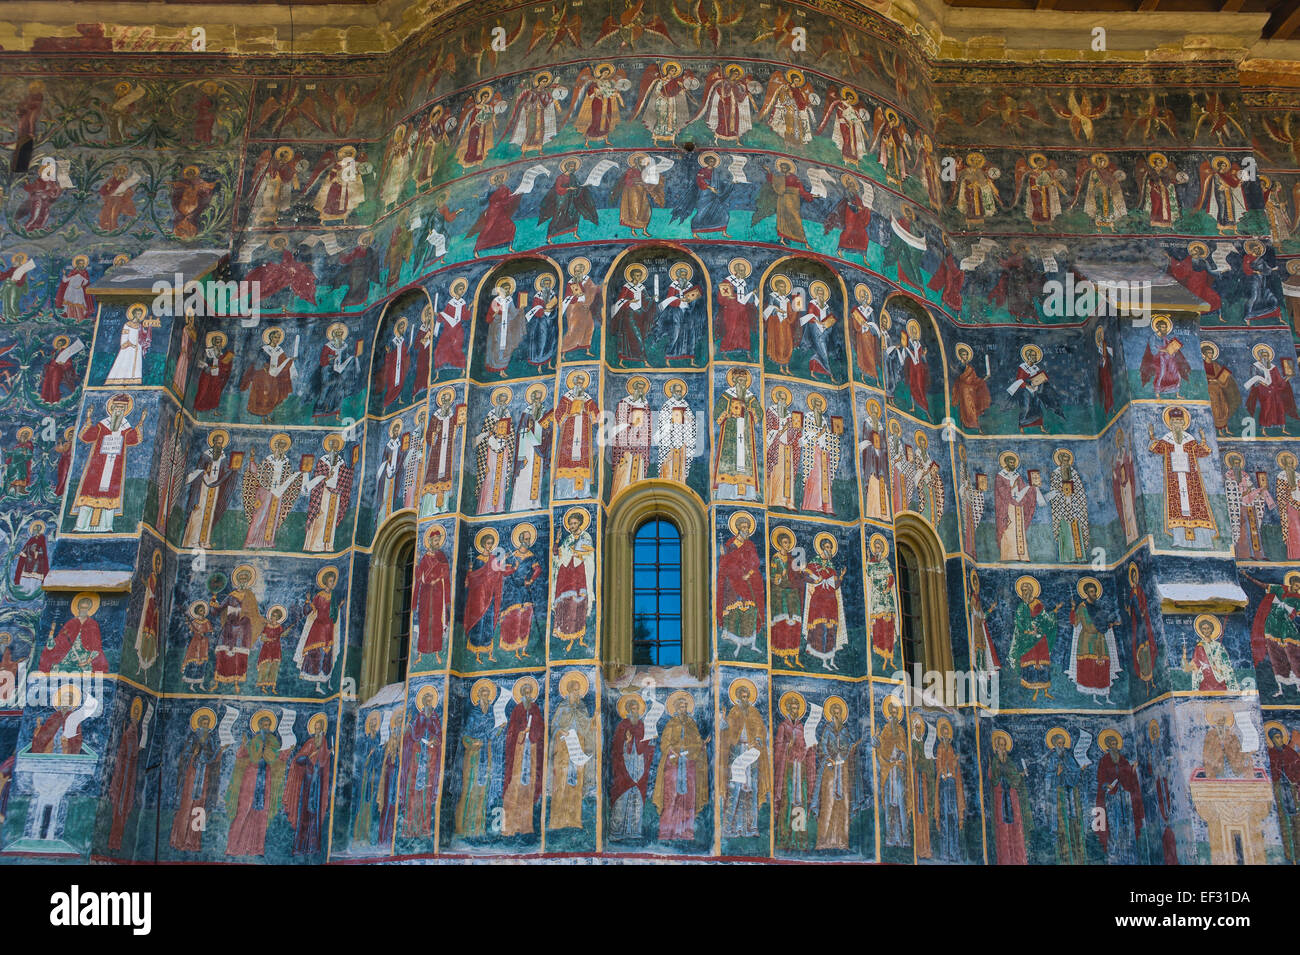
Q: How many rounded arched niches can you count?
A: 5